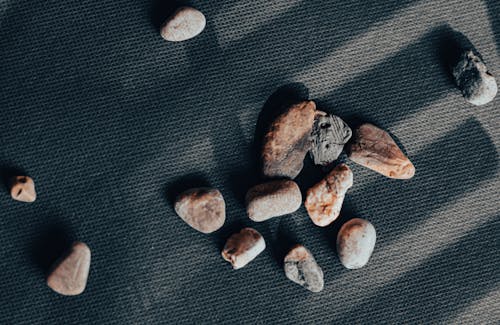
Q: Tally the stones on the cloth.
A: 13